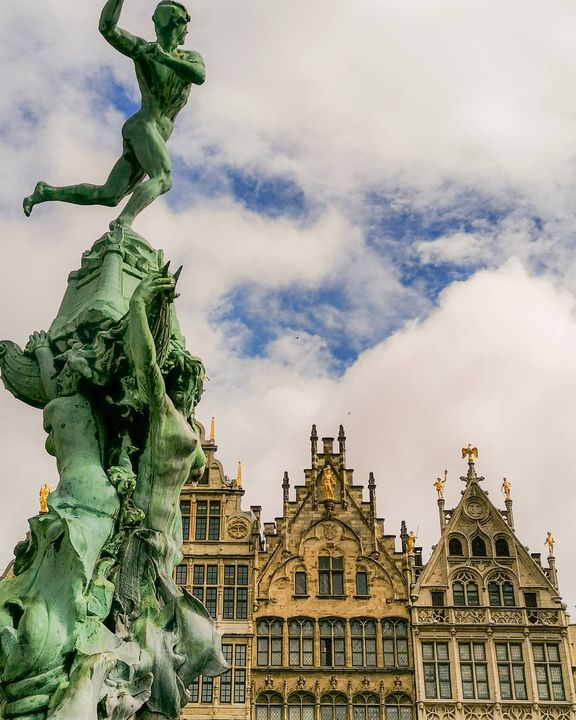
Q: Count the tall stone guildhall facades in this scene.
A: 3